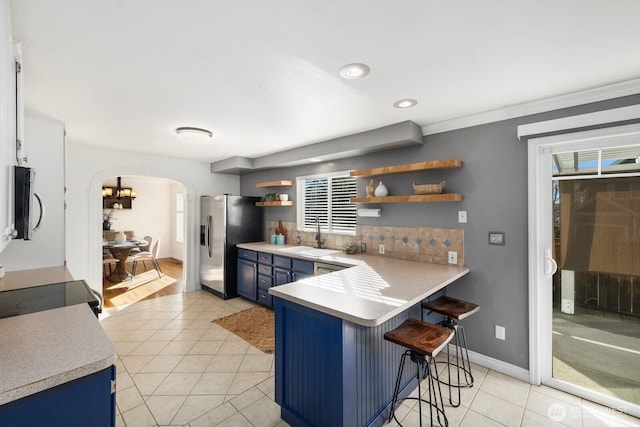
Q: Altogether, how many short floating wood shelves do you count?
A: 2